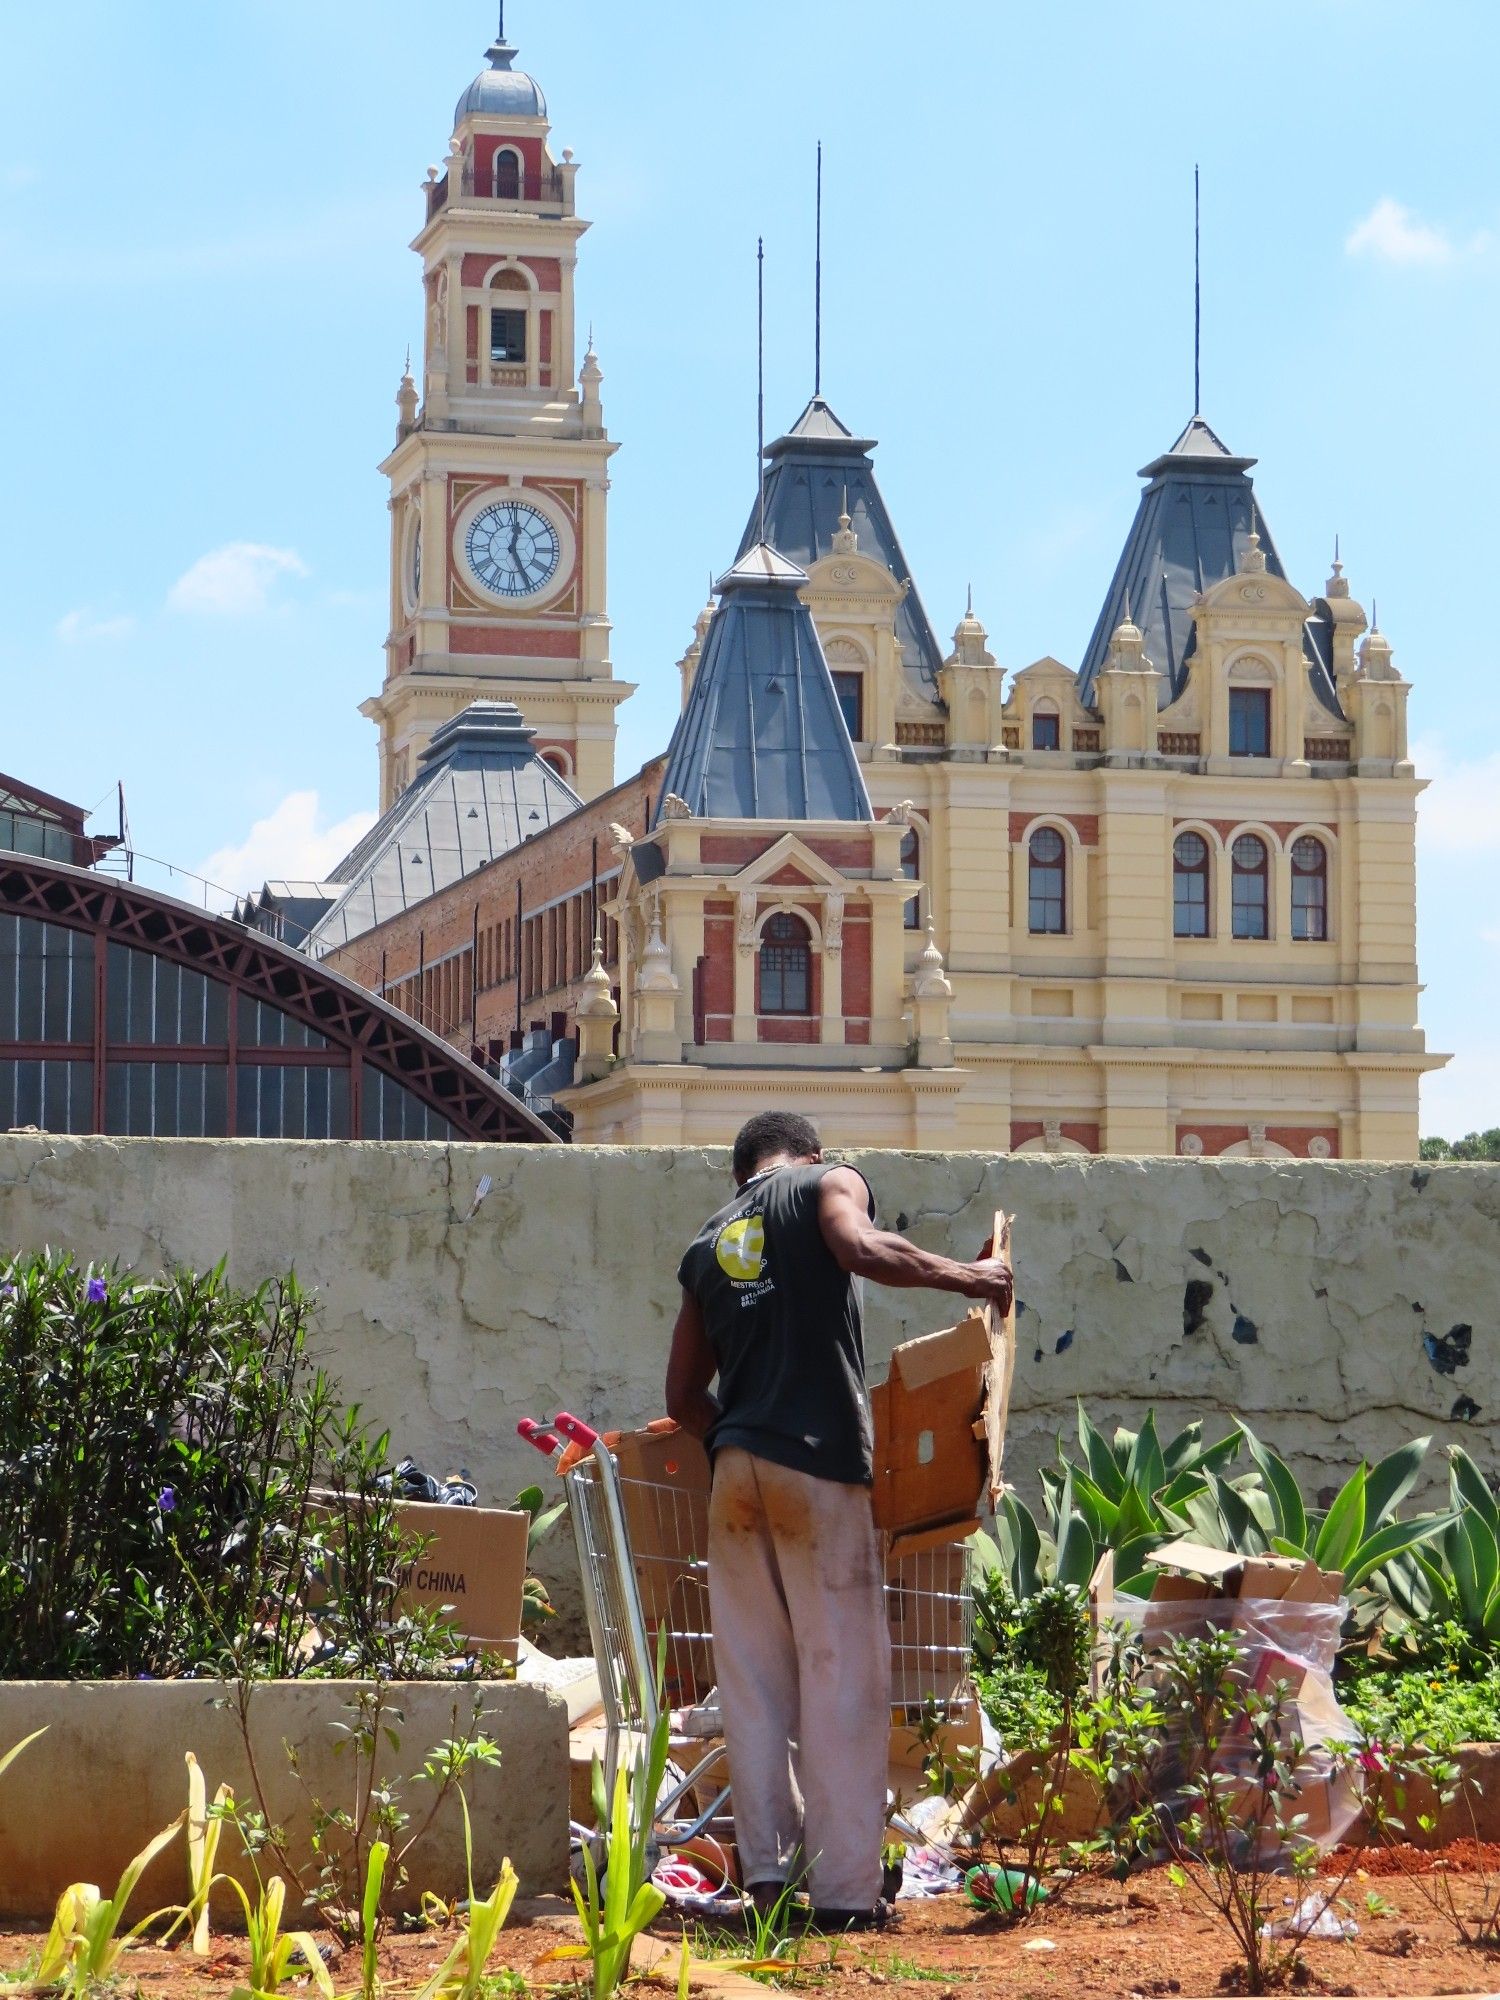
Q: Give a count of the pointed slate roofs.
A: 3